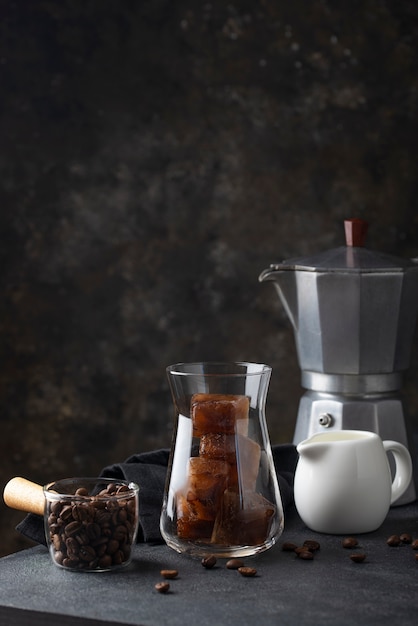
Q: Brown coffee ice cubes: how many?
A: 5